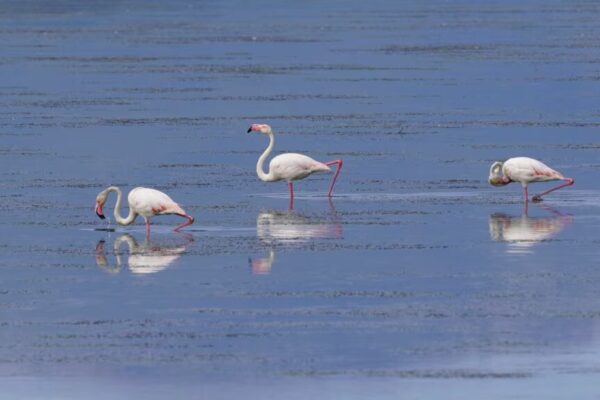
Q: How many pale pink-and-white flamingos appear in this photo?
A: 3